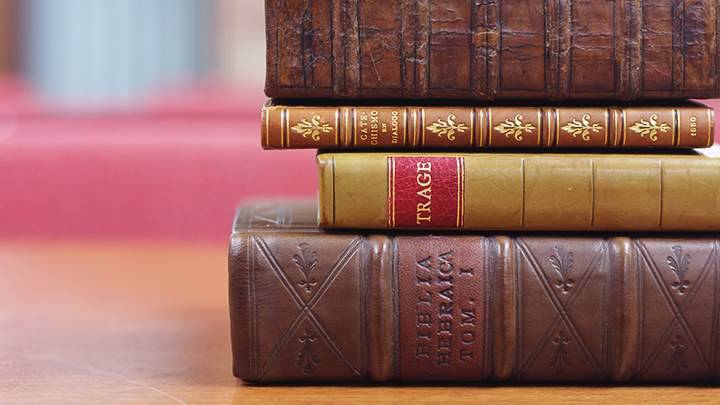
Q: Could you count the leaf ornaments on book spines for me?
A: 11